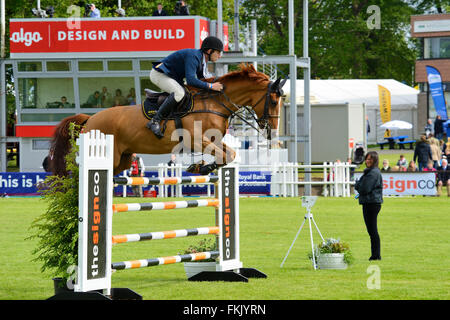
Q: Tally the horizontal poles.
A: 4